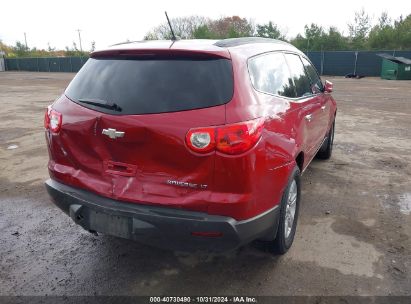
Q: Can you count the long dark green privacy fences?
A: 1